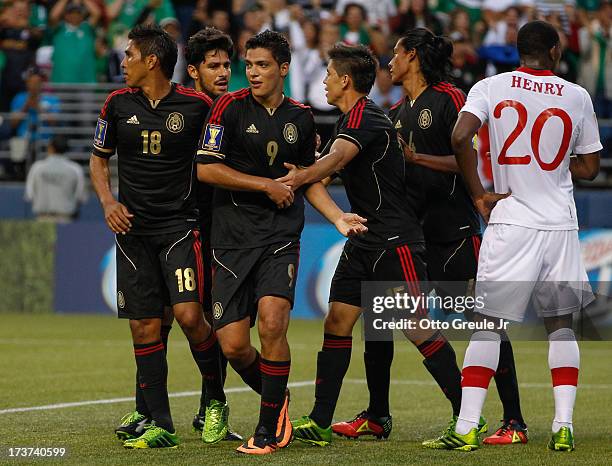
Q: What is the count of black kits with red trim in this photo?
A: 5